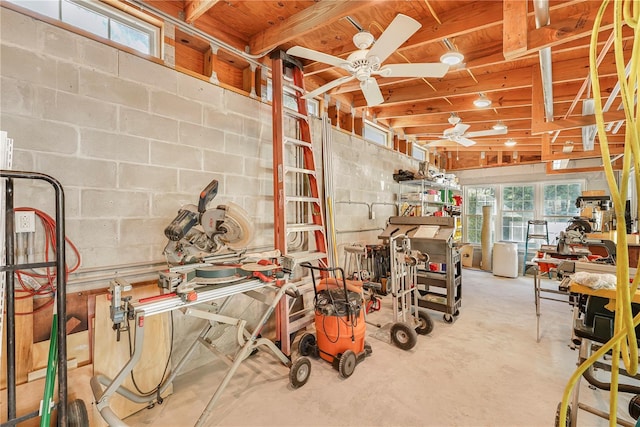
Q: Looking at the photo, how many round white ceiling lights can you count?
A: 4